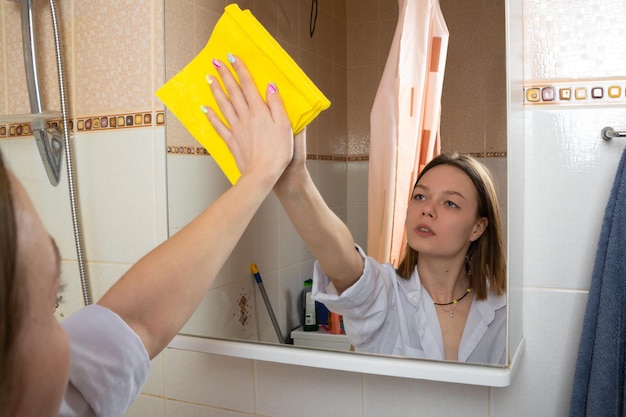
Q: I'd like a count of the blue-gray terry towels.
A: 1